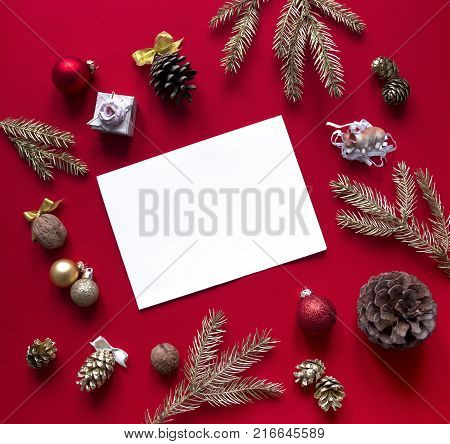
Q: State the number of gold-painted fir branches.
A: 4